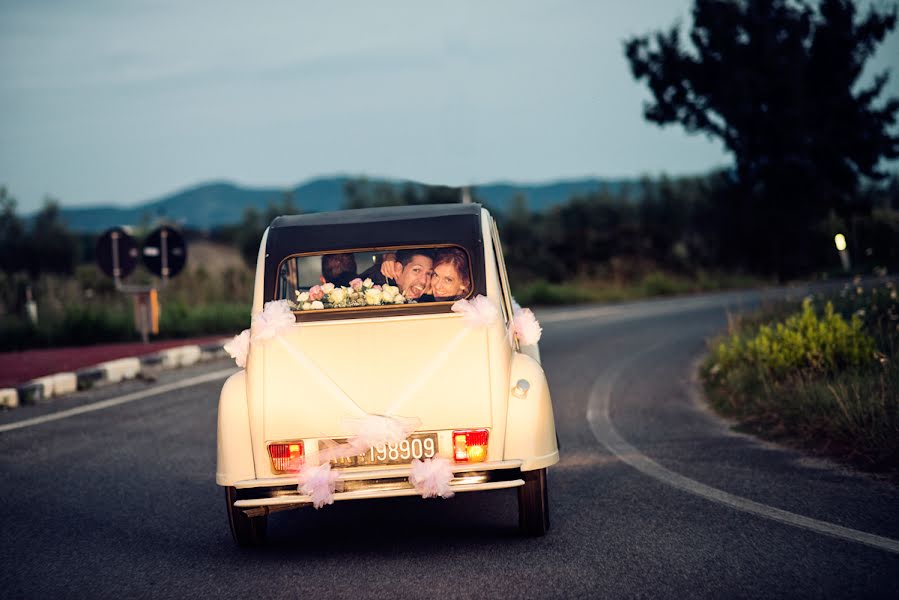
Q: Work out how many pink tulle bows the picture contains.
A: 7